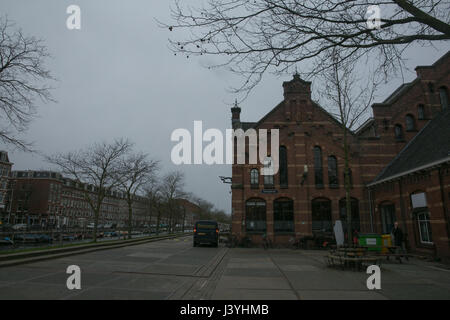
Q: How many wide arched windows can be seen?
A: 4